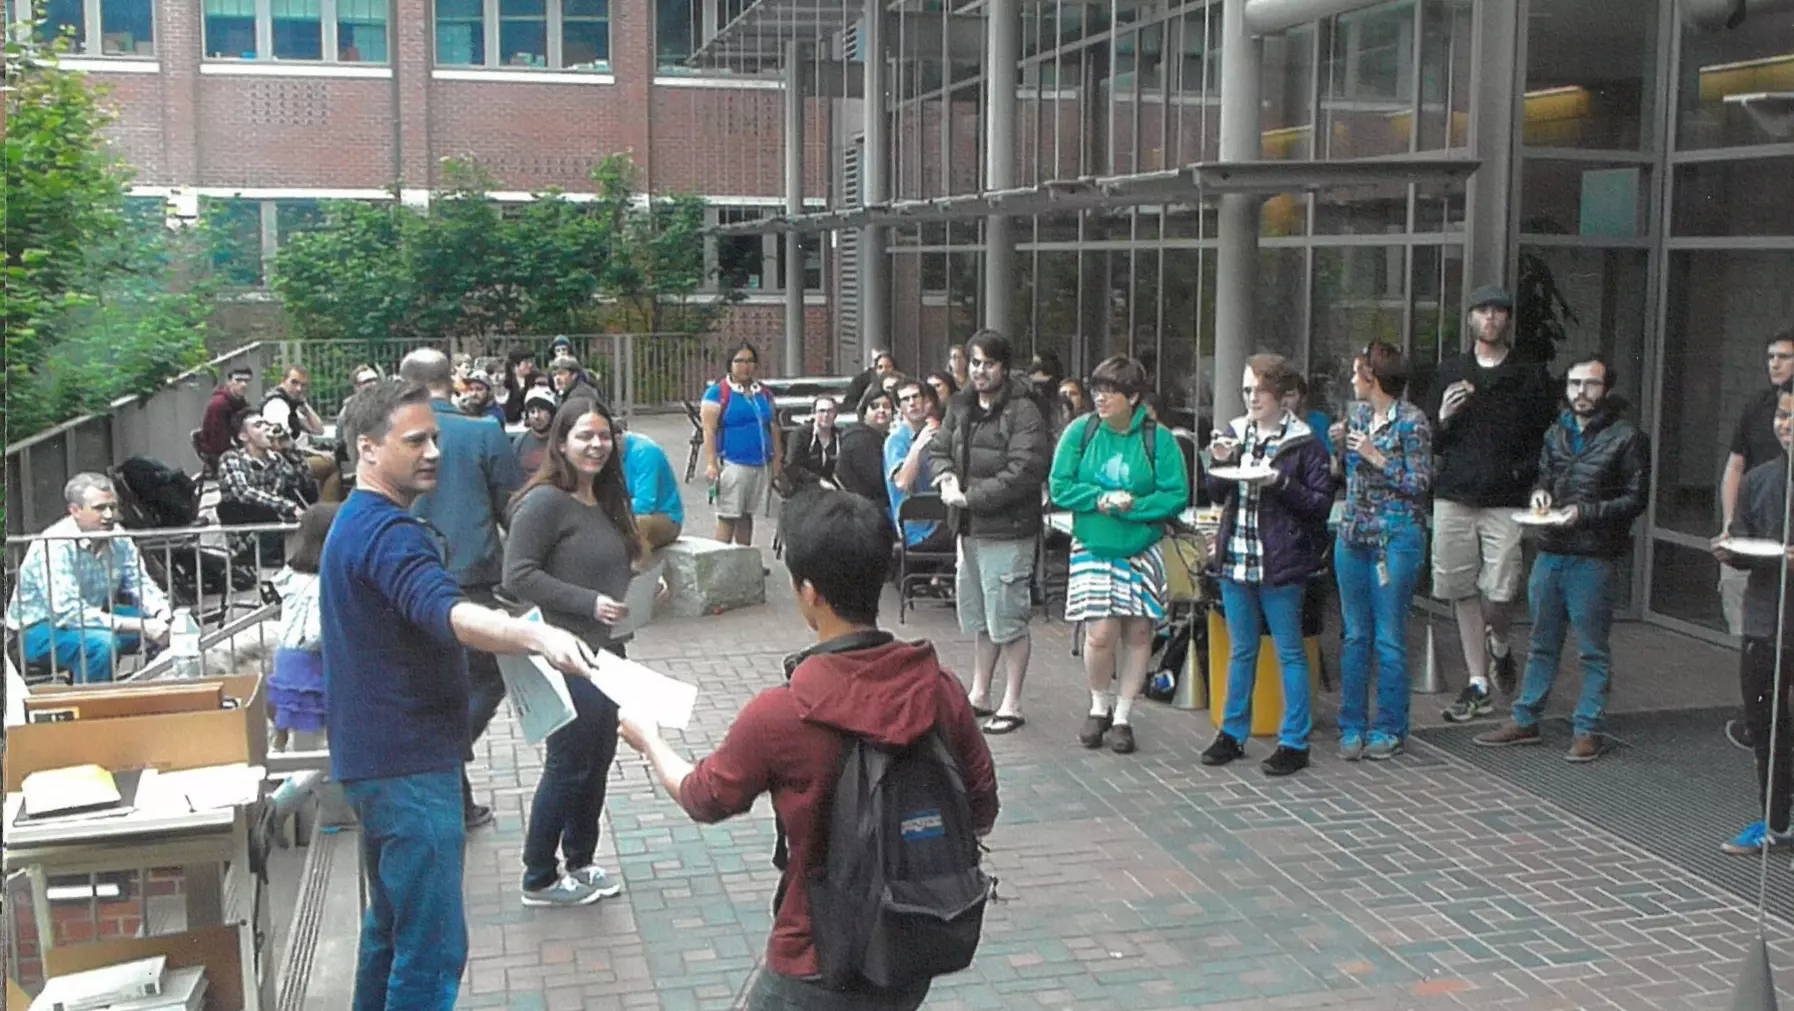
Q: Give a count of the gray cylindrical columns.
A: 4